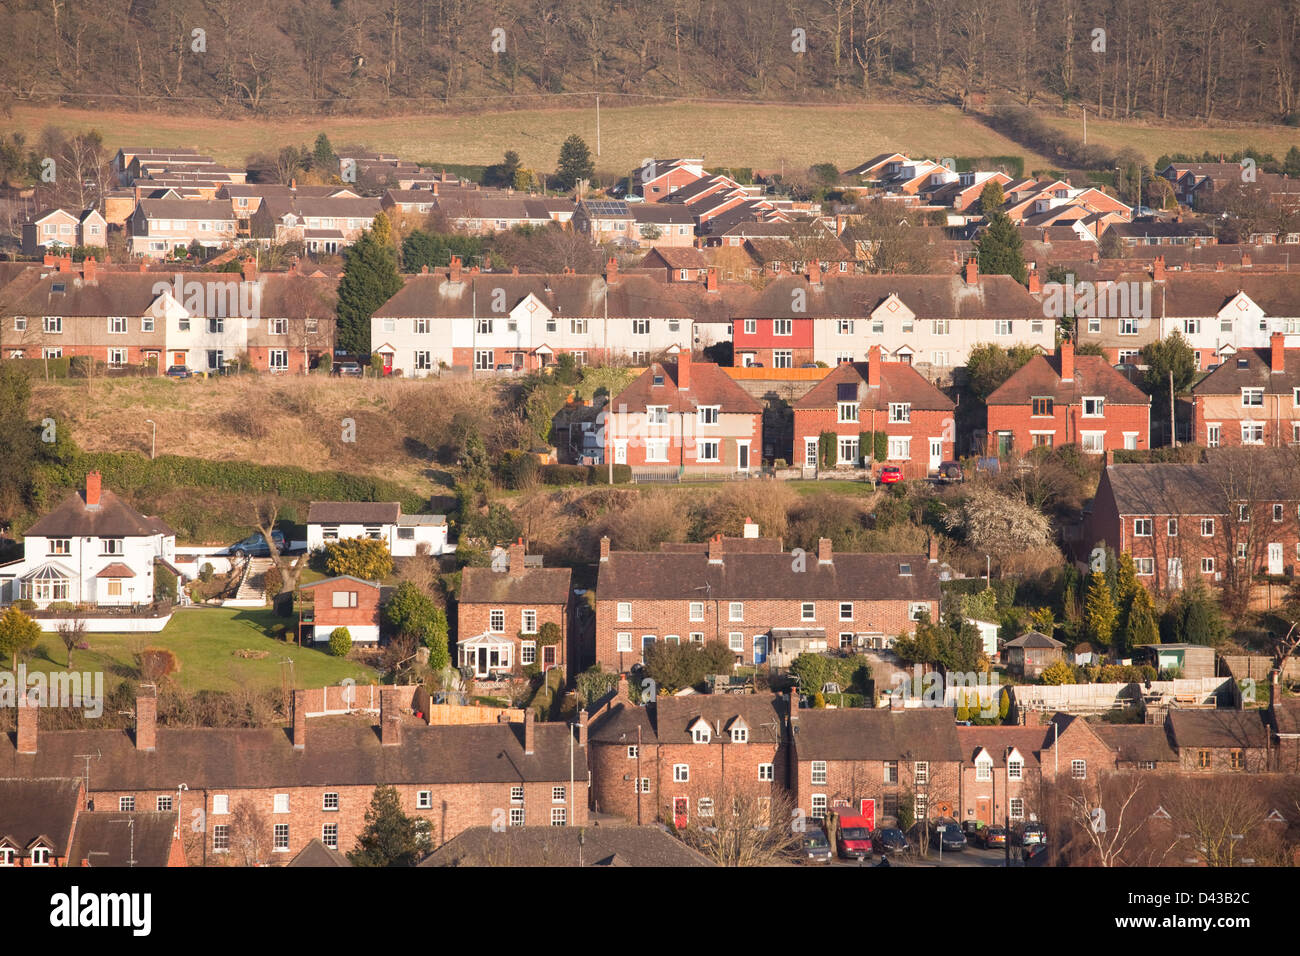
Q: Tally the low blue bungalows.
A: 0